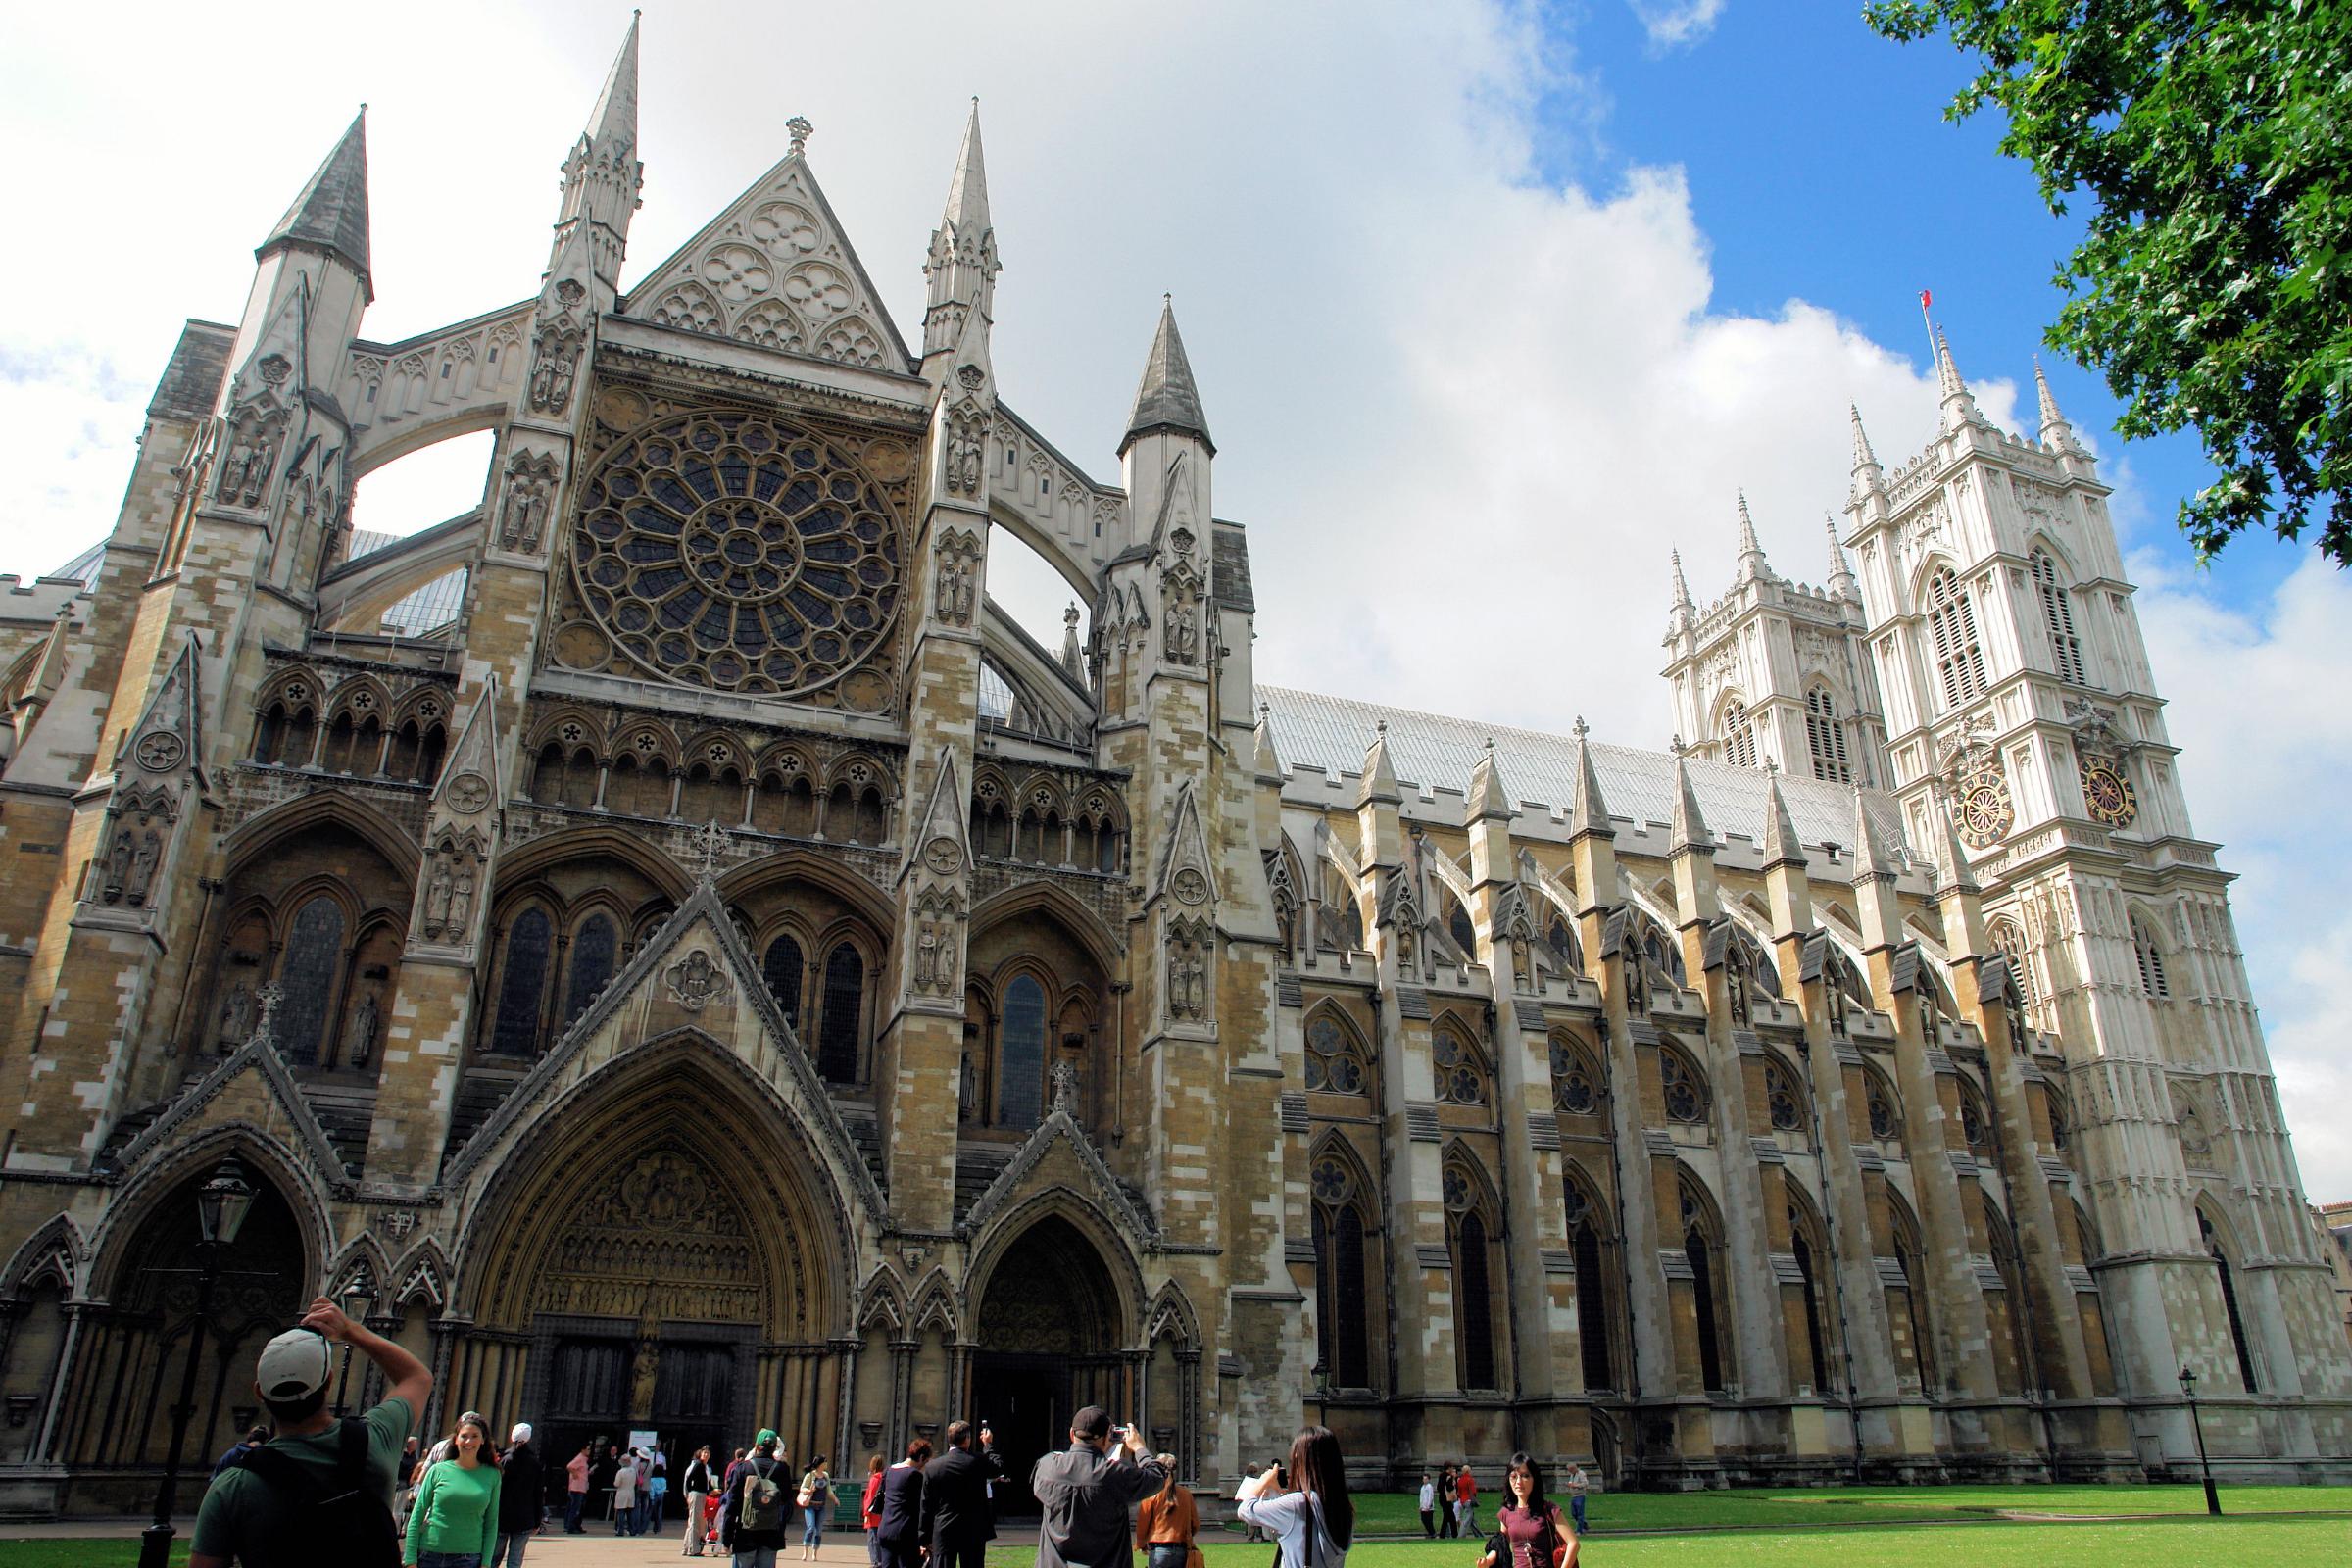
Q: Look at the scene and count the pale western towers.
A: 2